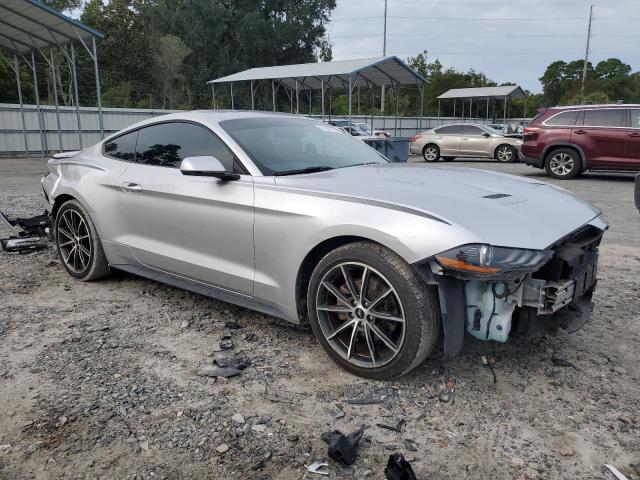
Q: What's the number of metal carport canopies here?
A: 3